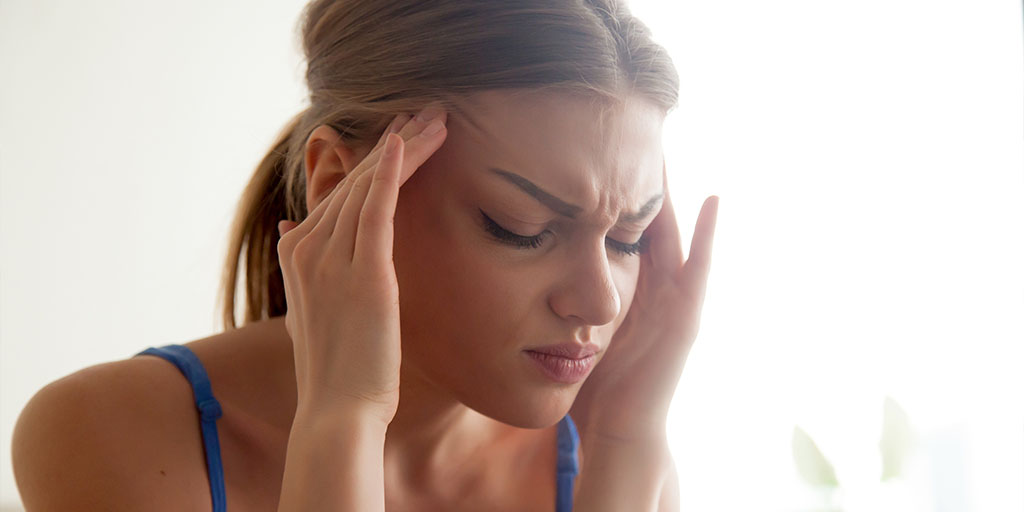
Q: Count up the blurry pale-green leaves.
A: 2